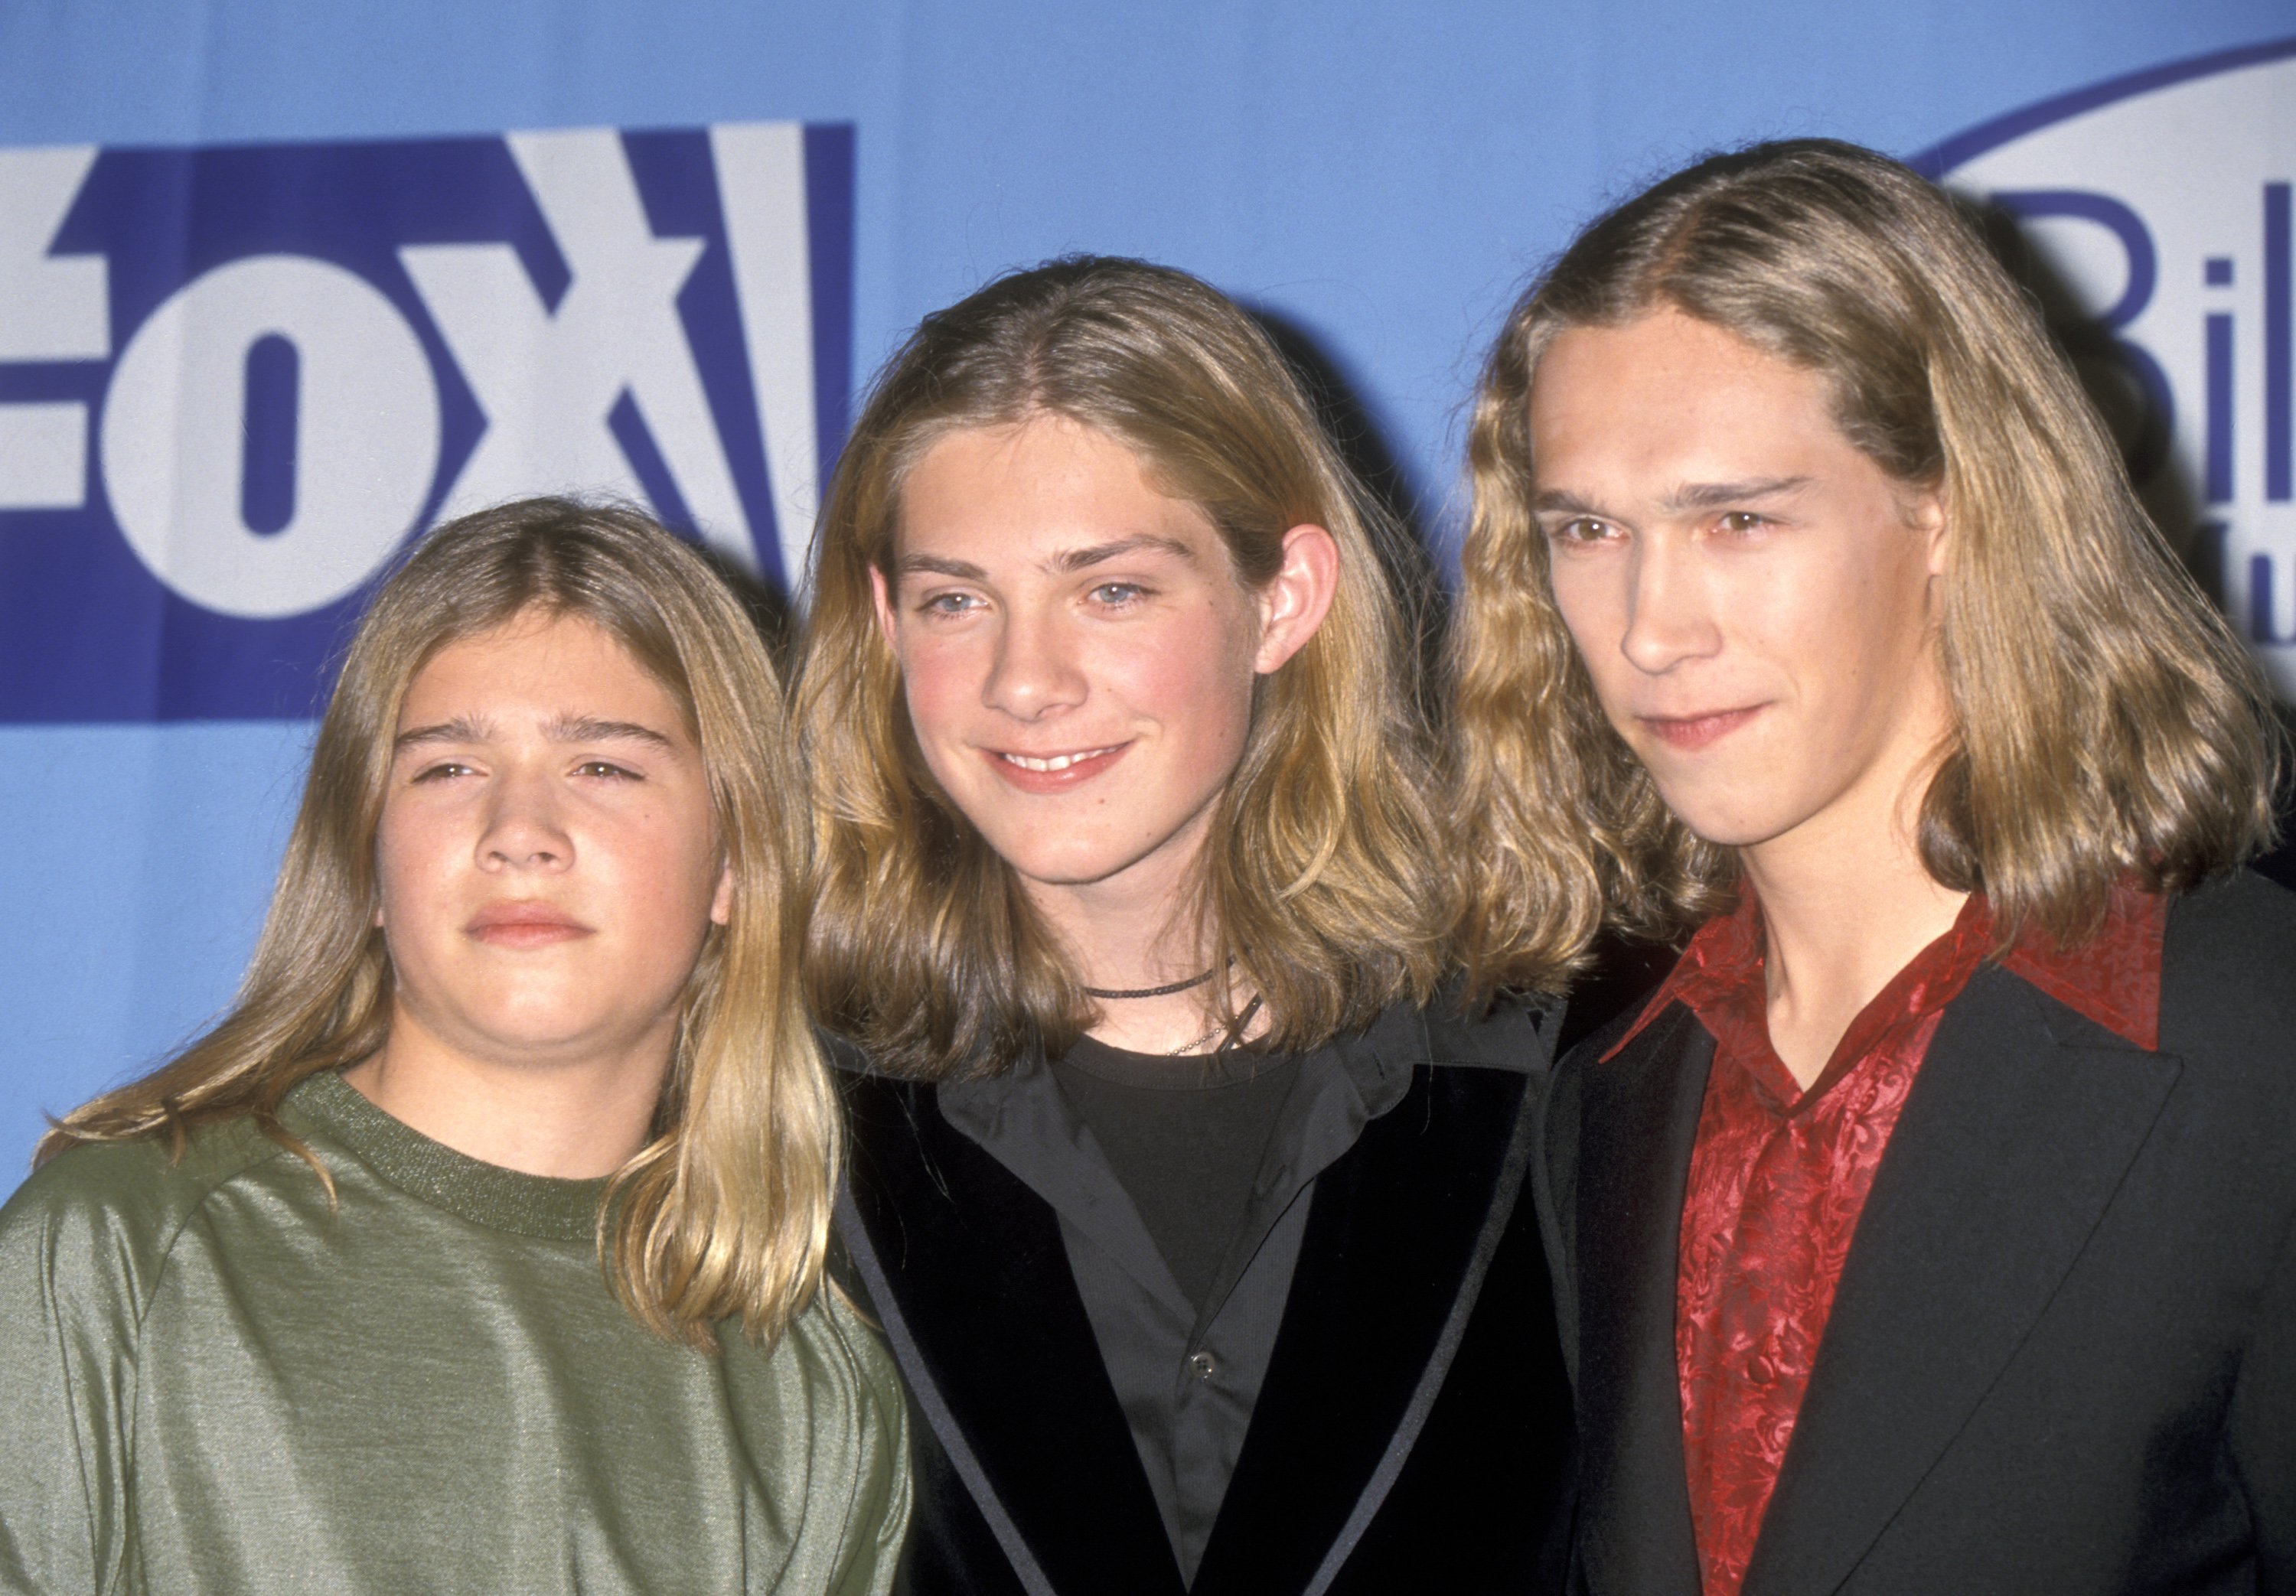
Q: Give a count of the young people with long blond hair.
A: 3